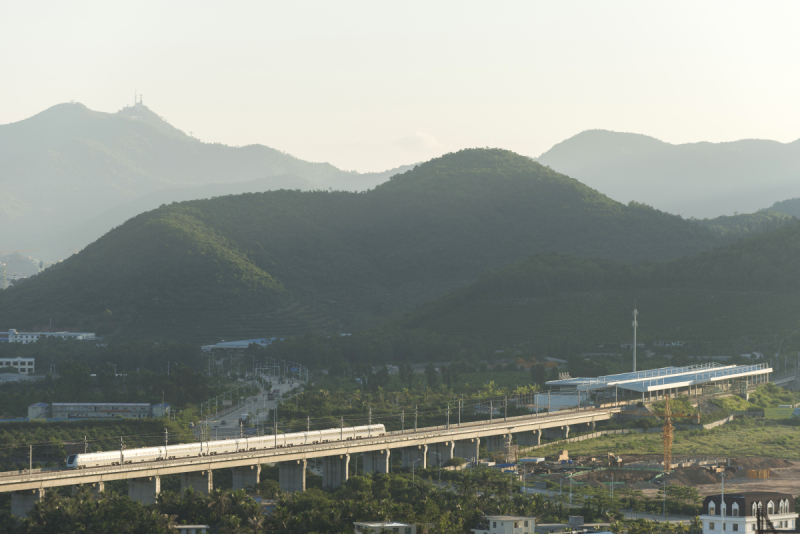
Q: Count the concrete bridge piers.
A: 15